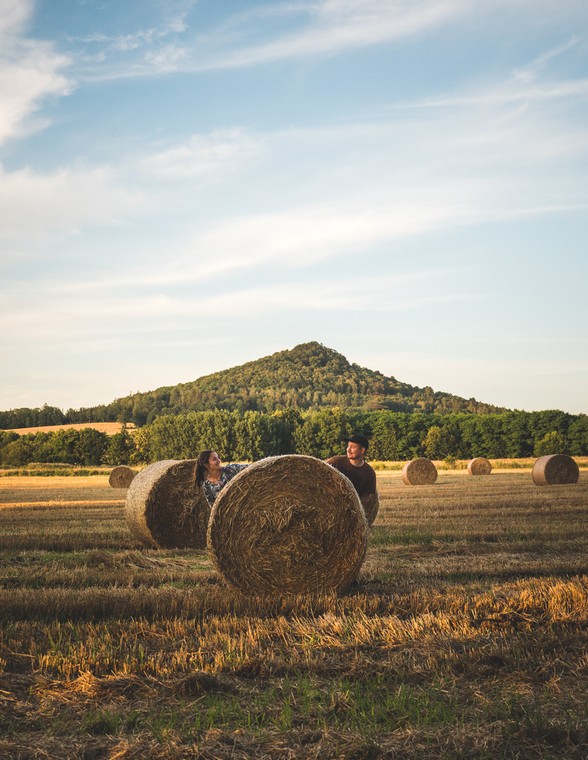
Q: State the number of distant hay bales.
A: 4